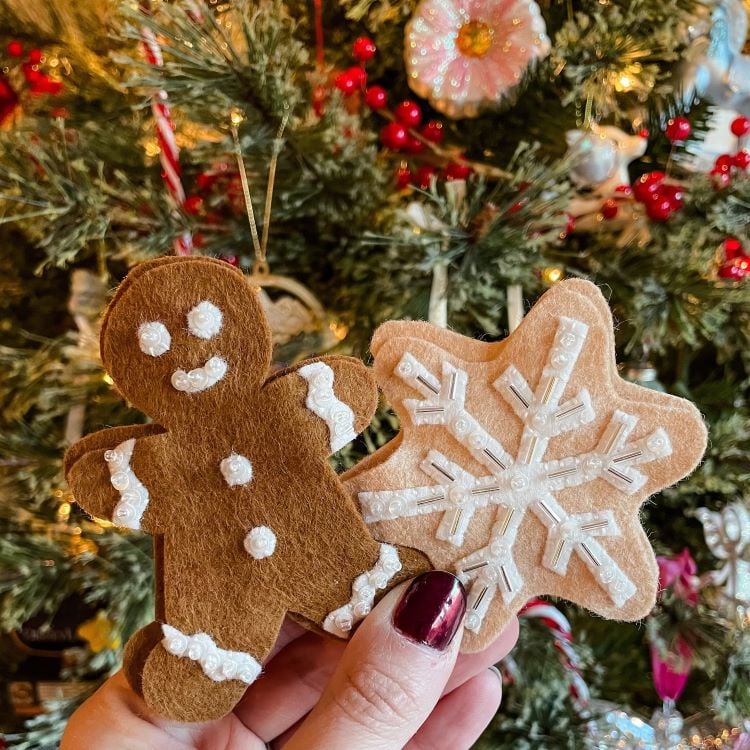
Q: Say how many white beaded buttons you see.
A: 2